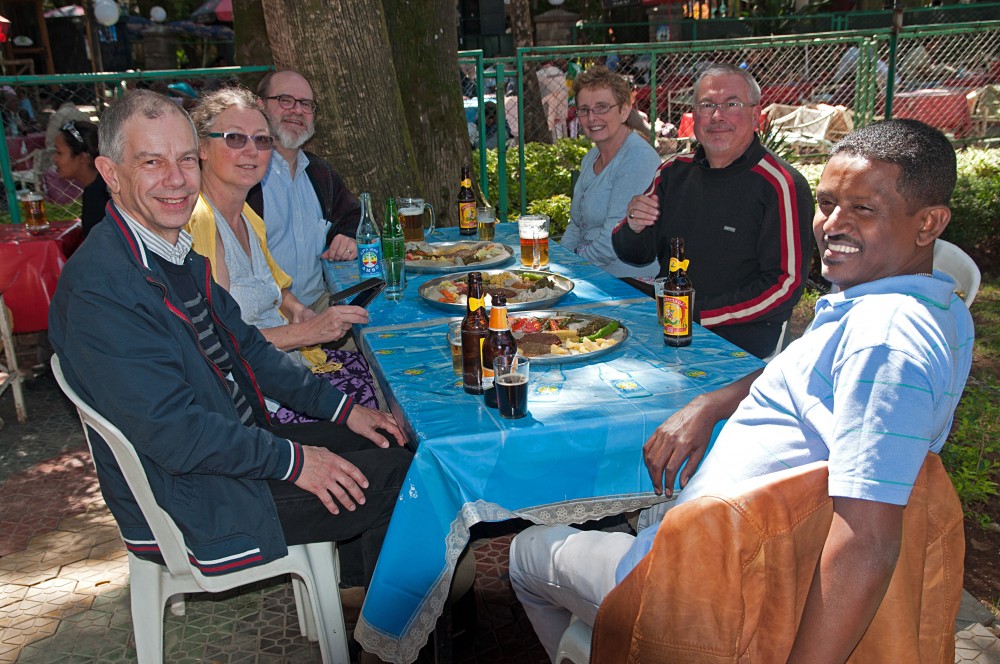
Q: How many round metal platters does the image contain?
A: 3